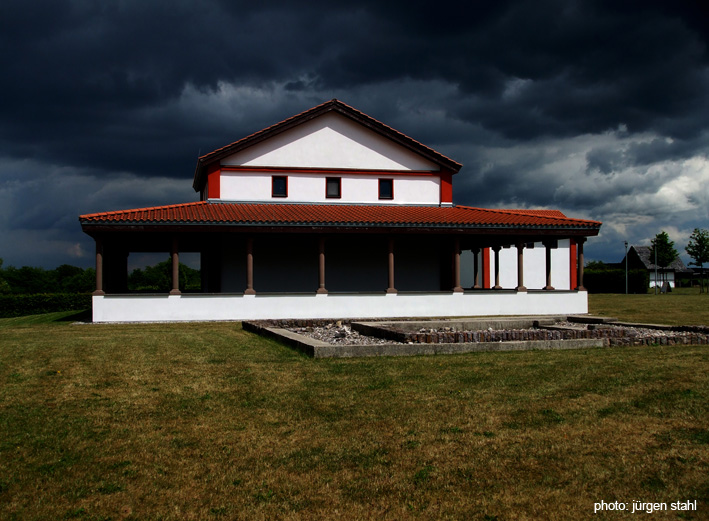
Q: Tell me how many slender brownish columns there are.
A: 11